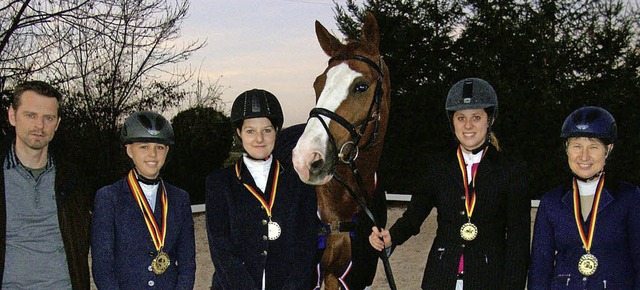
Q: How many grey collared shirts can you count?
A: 1